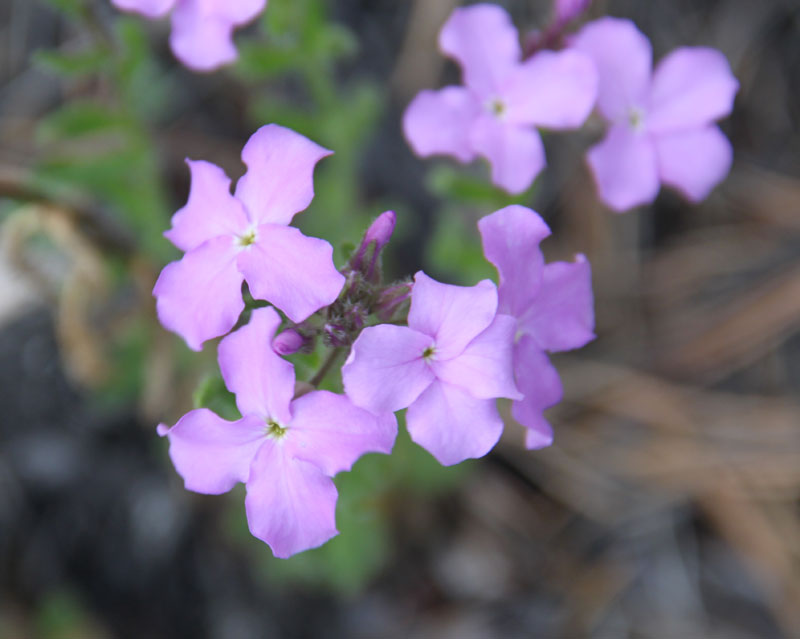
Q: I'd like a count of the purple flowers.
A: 7